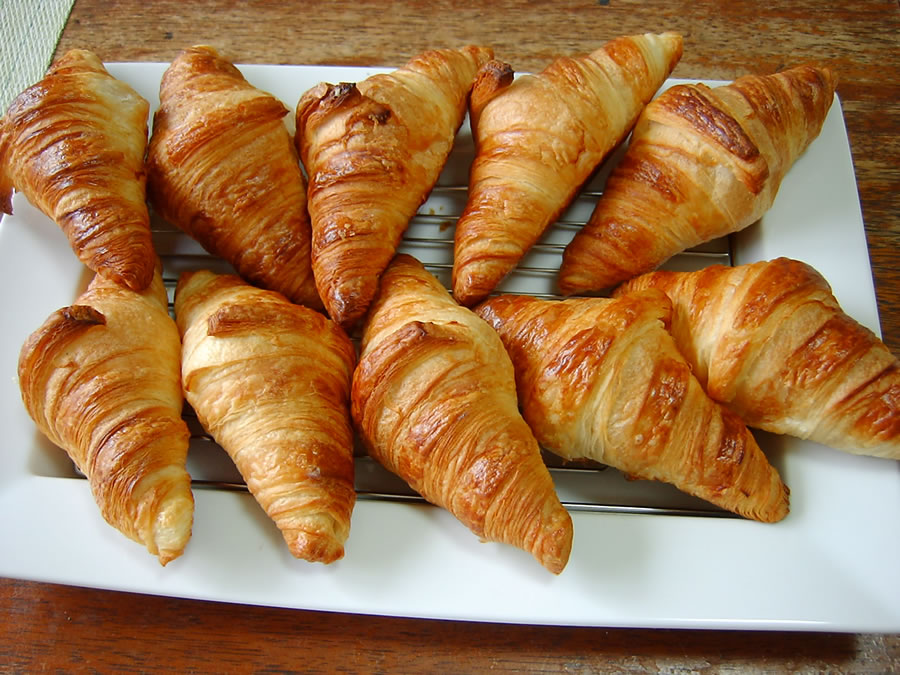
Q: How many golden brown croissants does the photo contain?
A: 10